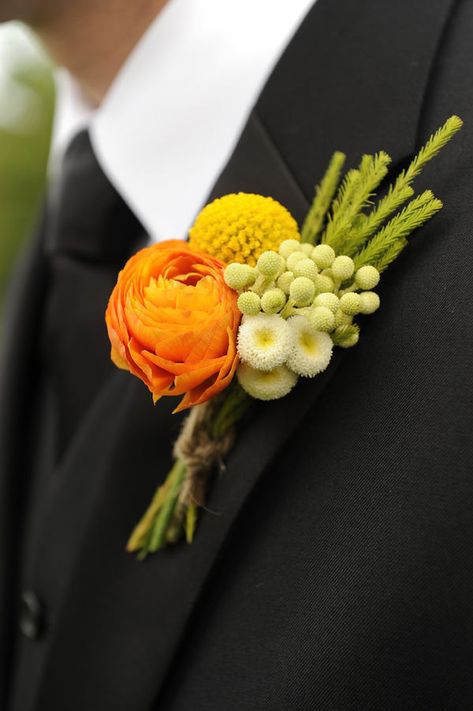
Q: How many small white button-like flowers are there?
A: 3